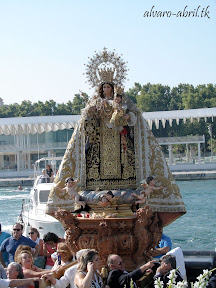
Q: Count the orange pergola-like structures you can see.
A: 0